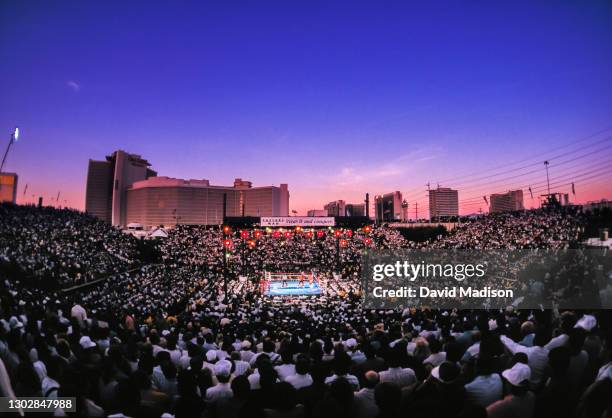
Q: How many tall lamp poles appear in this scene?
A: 2